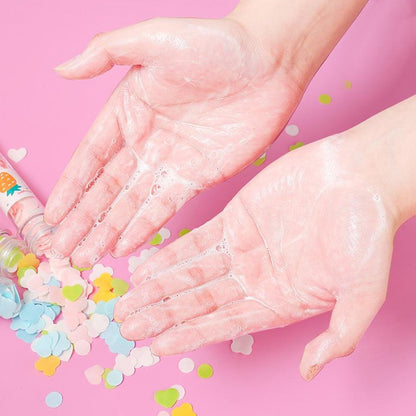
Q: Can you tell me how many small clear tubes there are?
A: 3